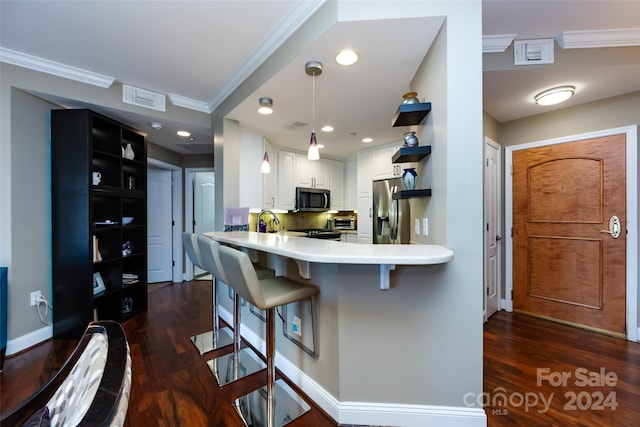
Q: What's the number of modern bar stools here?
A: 3